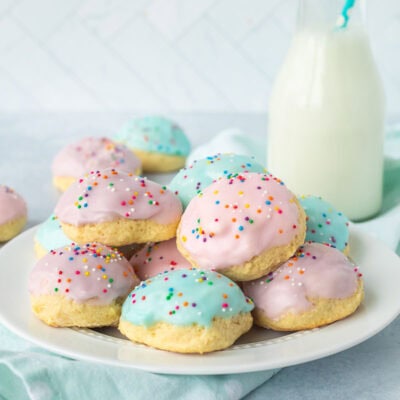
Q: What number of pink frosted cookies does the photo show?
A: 7